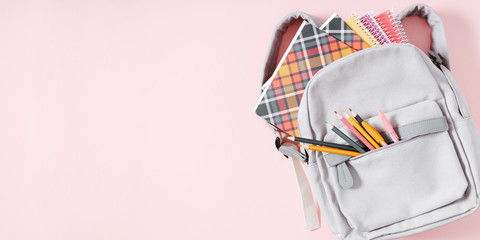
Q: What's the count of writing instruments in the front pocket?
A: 8